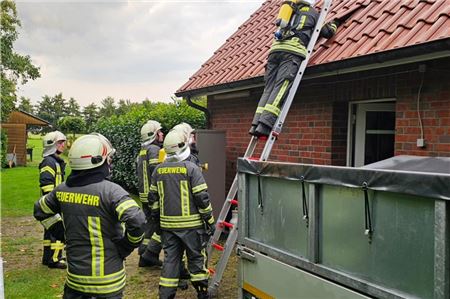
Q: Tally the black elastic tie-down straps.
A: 3